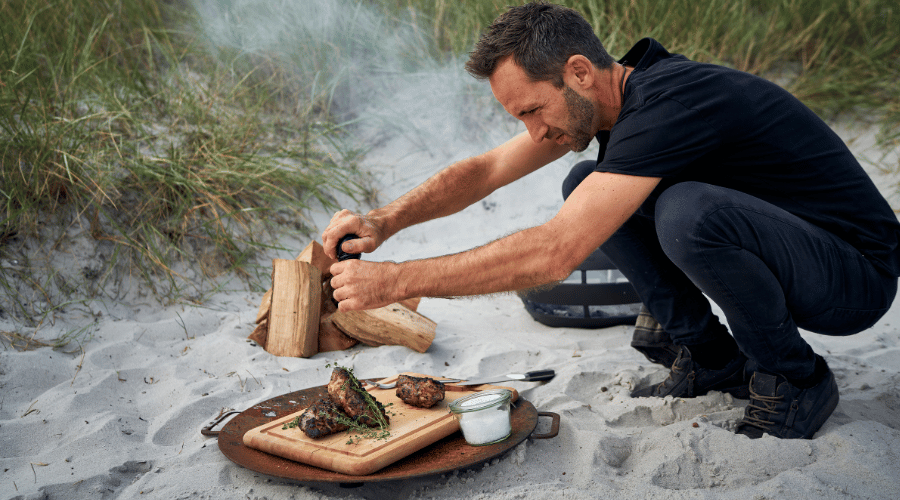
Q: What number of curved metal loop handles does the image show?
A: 2